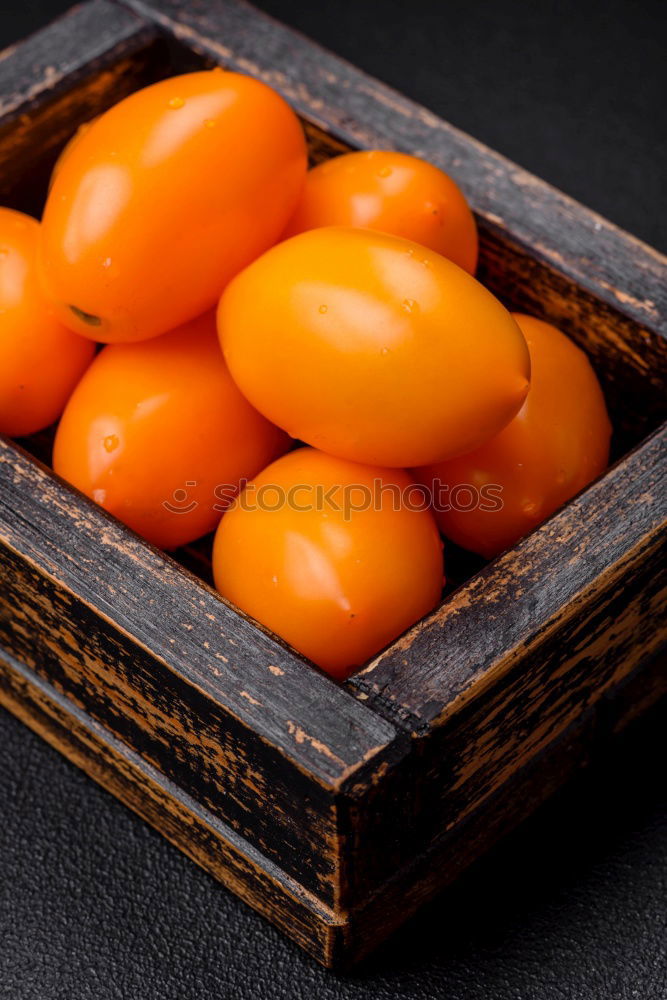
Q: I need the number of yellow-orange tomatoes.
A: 7